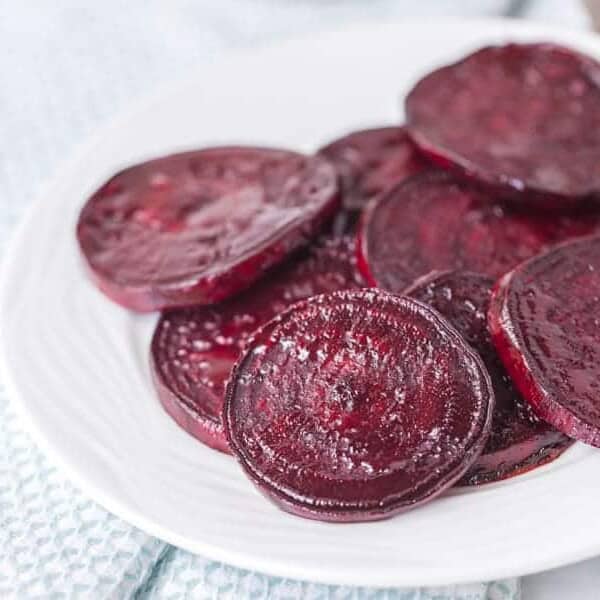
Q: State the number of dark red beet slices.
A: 8